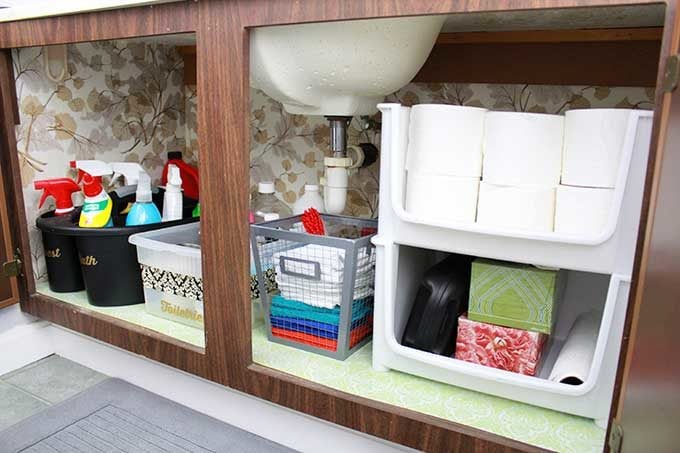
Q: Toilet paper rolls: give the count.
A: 6